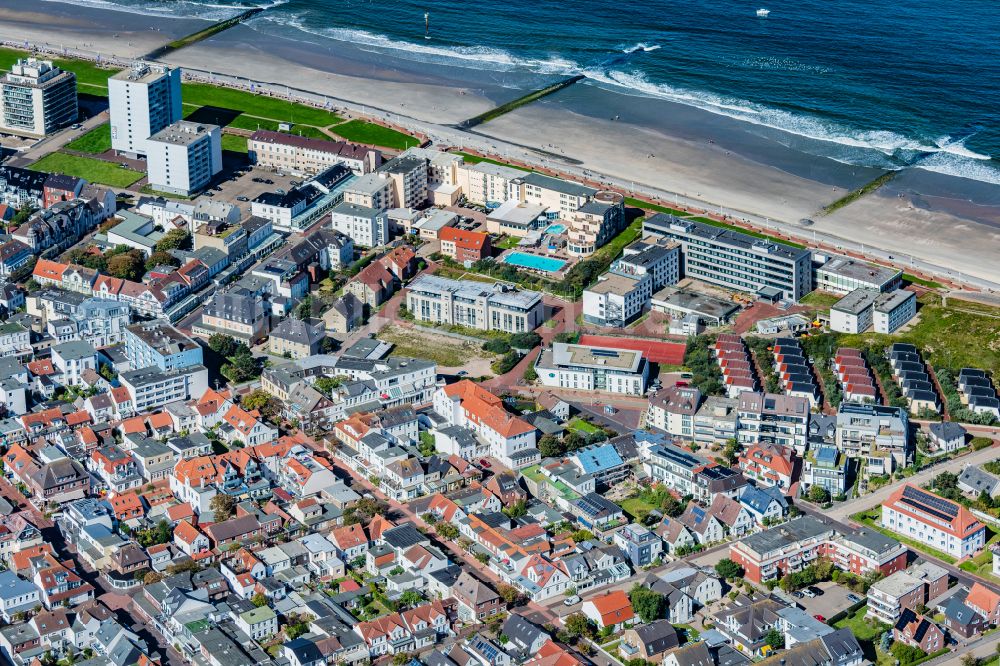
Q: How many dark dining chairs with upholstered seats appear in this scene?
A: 0